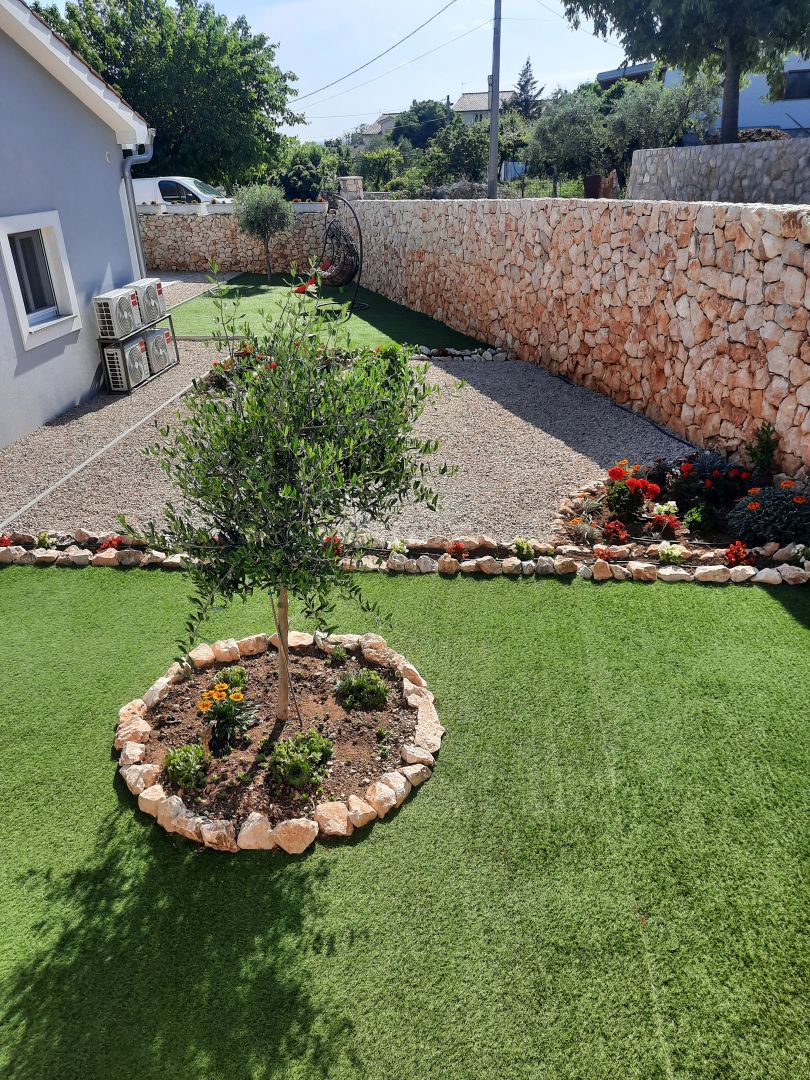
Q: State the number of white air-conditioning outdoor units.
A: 4